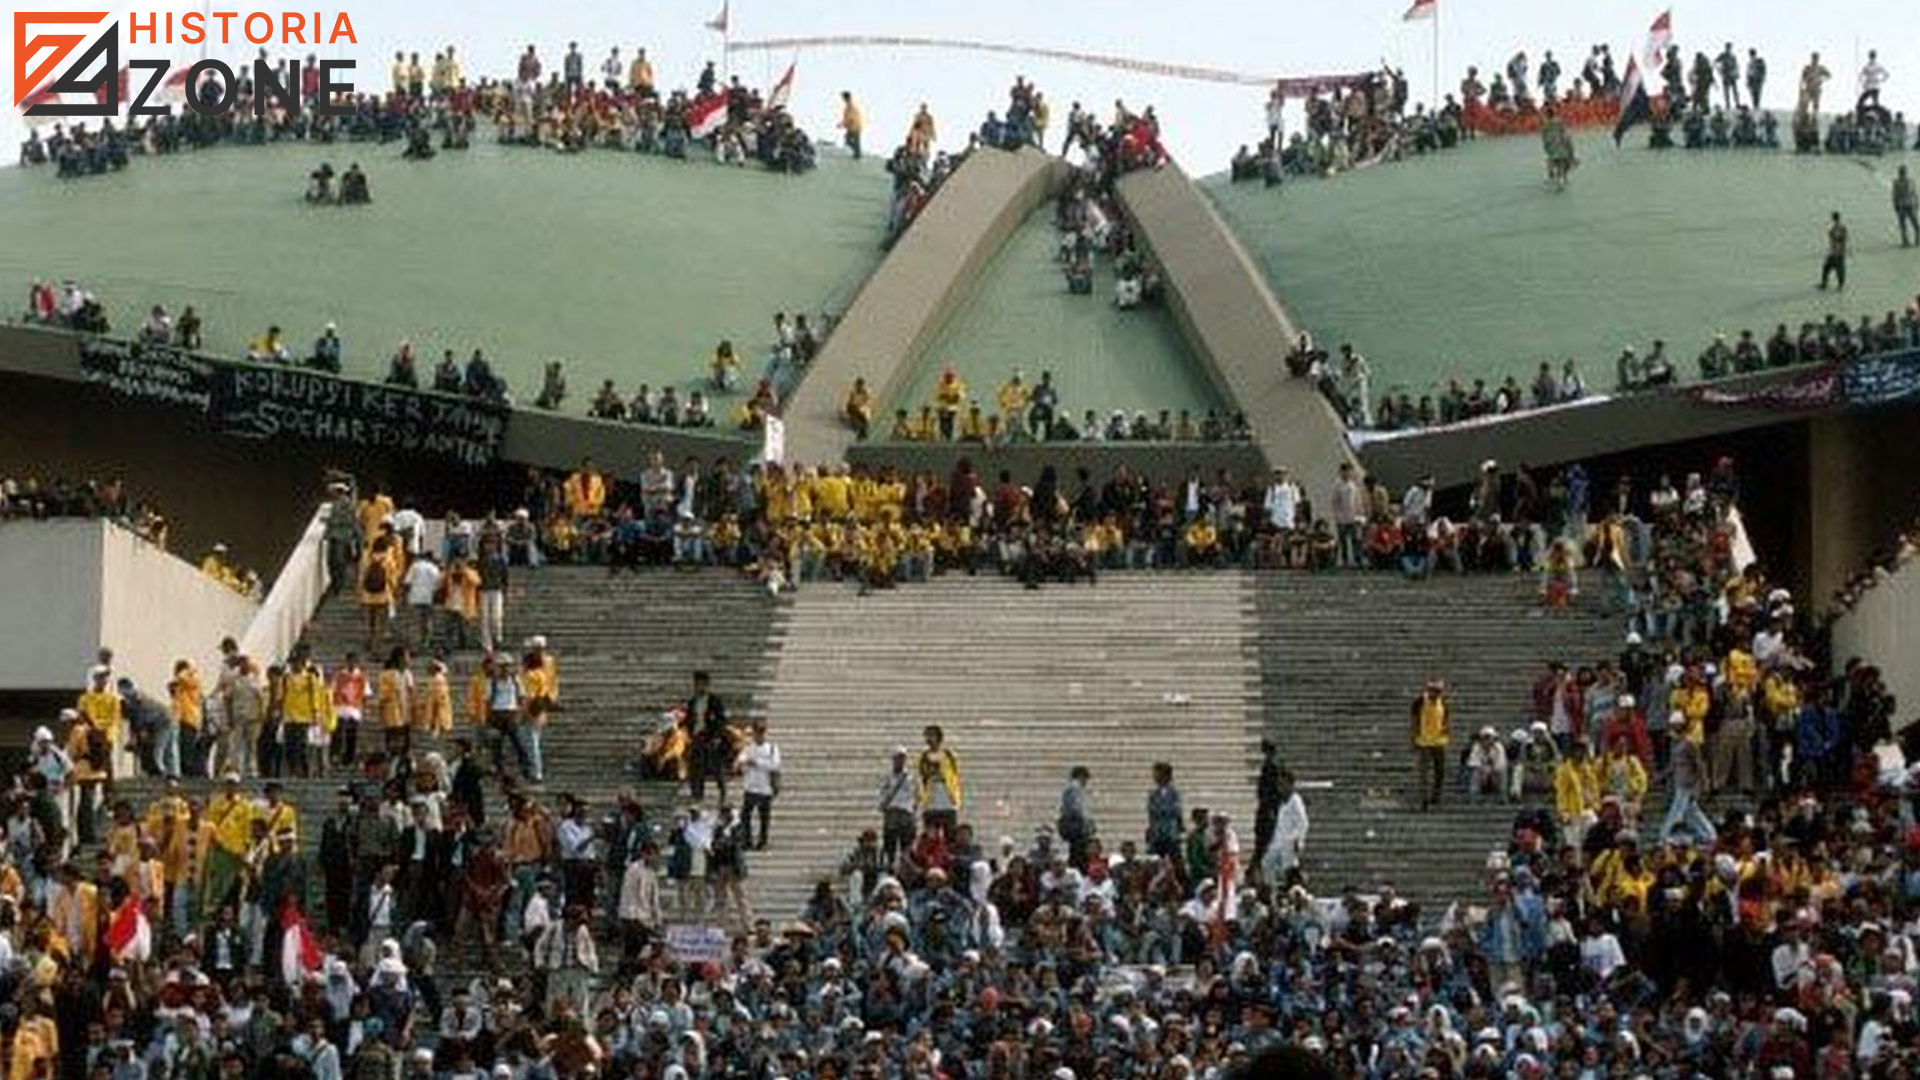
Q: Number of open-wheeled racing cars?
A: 0